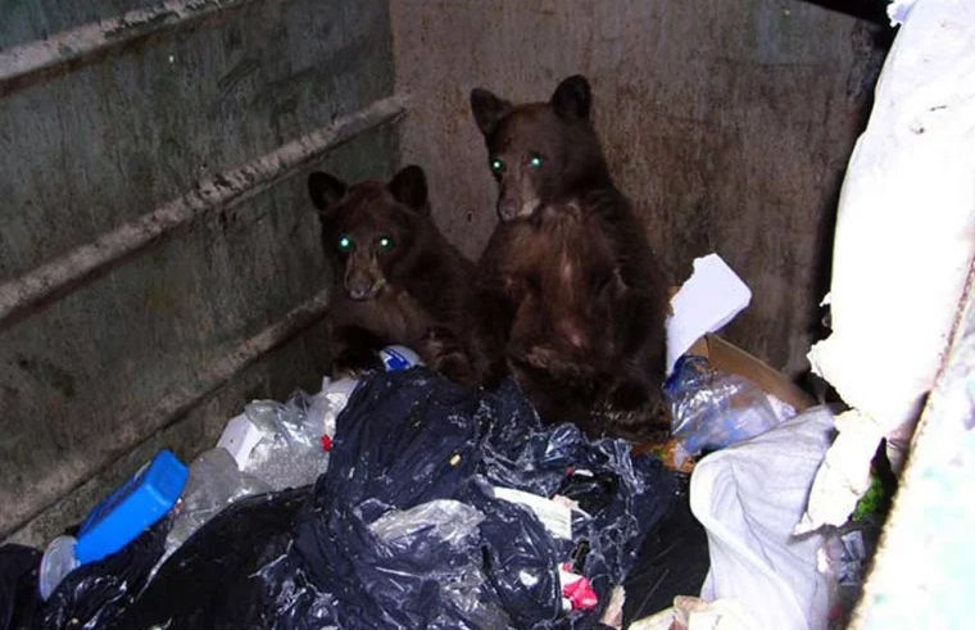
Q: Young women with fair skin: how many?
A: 0